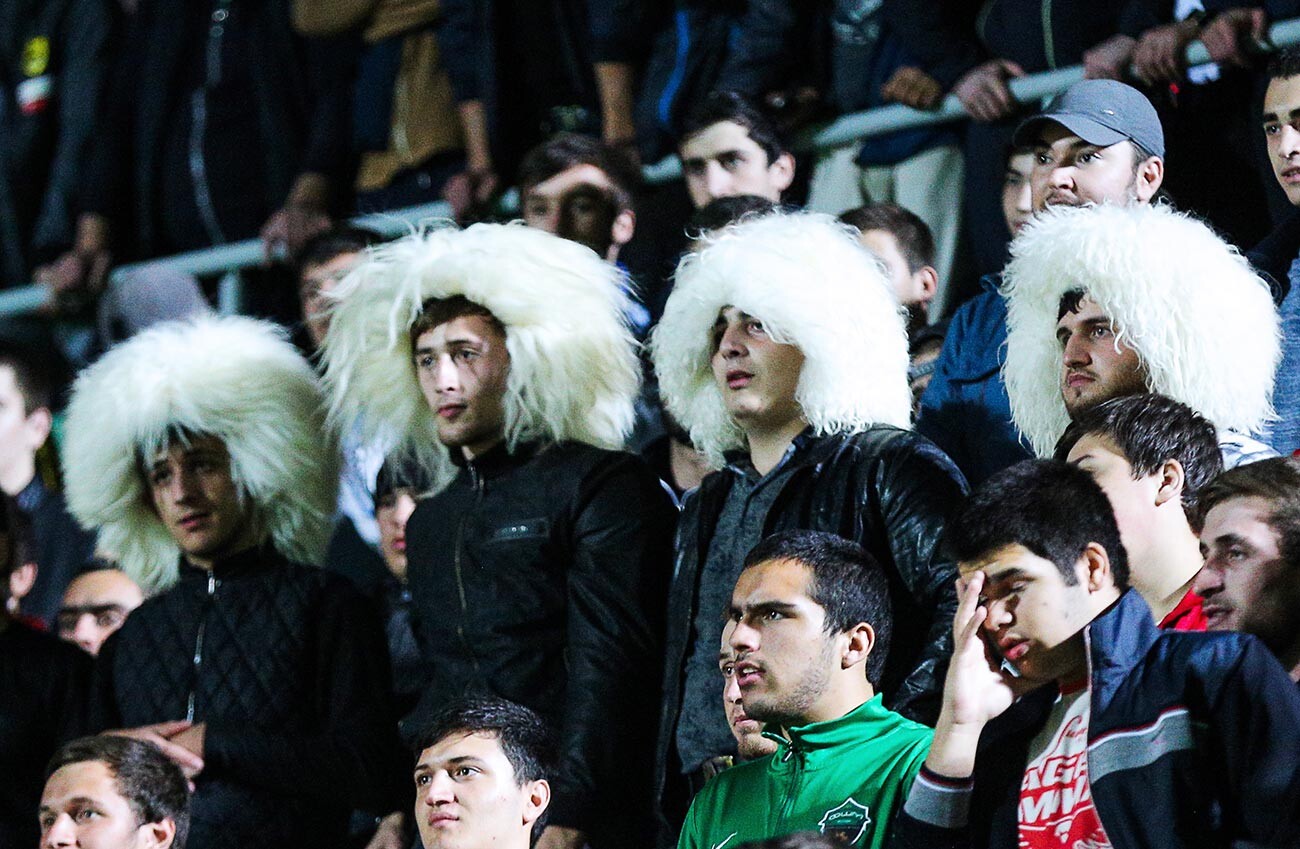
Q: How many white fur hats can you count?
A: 4